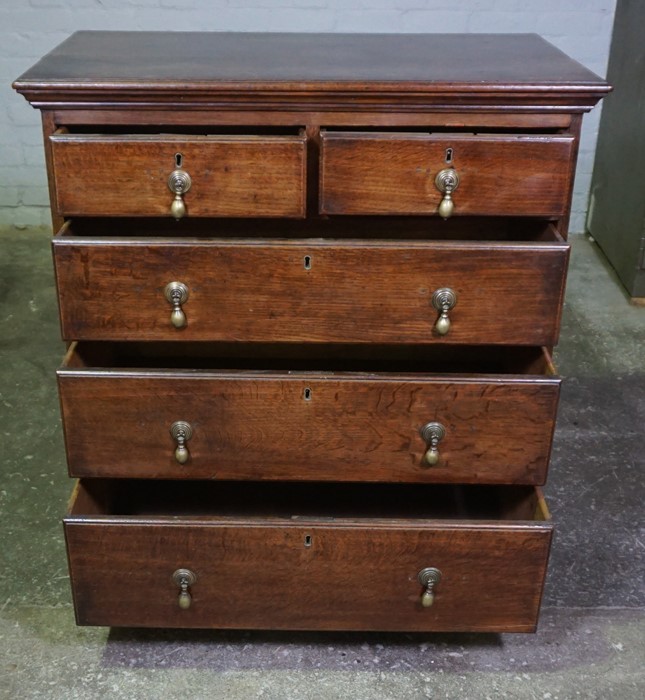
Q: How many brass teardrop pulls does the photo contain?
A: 8